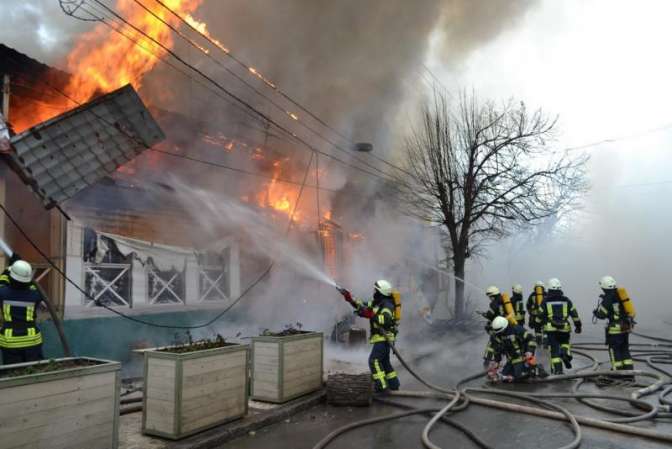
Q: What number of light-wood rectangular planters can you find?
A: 3